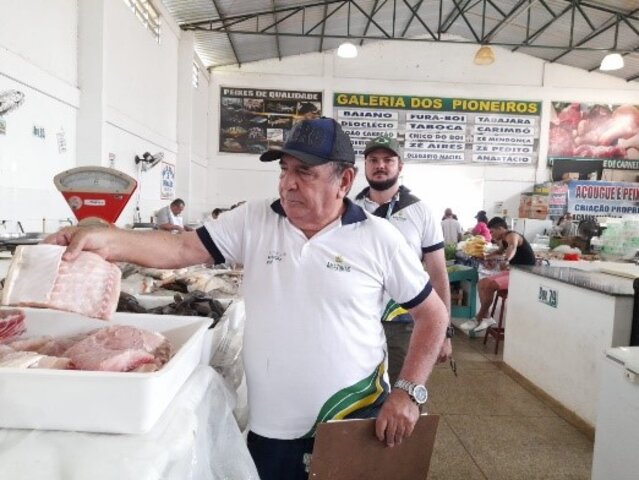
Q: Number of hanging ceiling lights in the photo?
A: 3